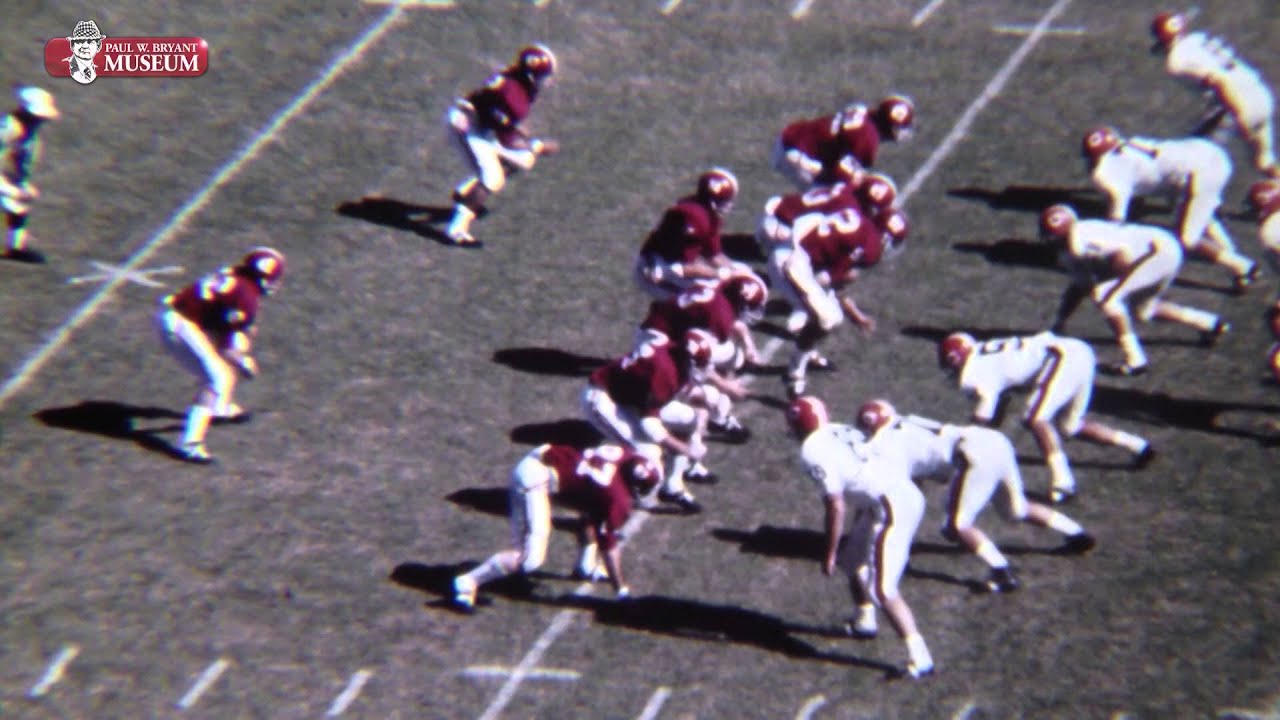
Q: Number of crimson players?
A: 9